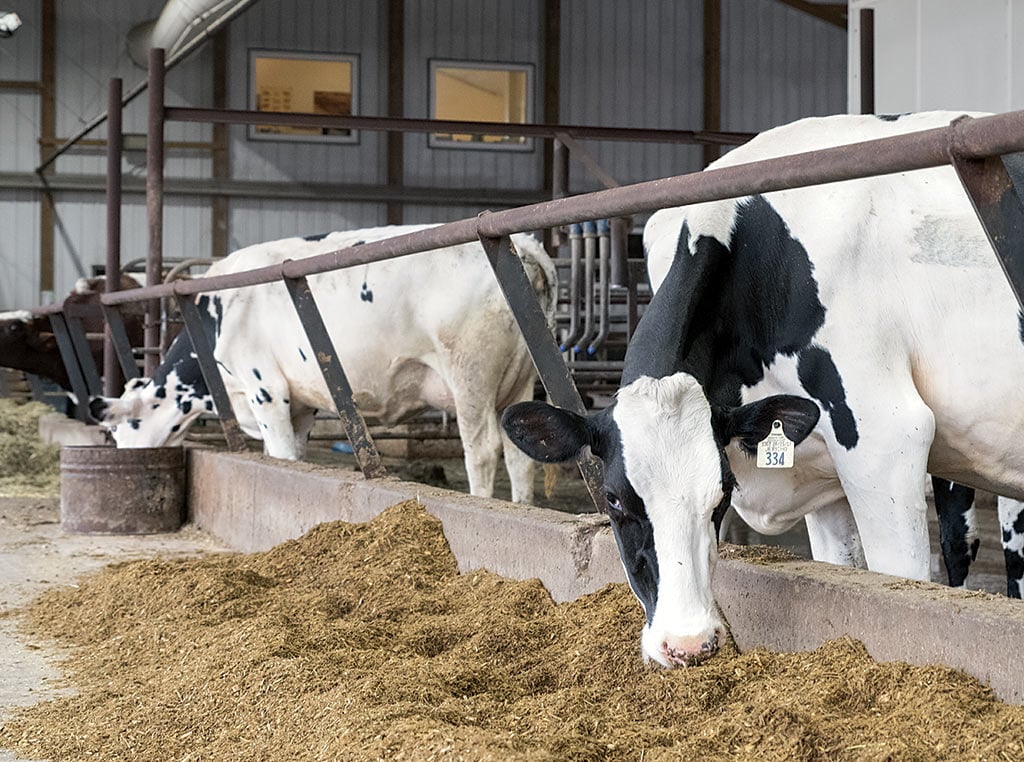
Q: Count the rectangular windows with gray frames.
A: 2